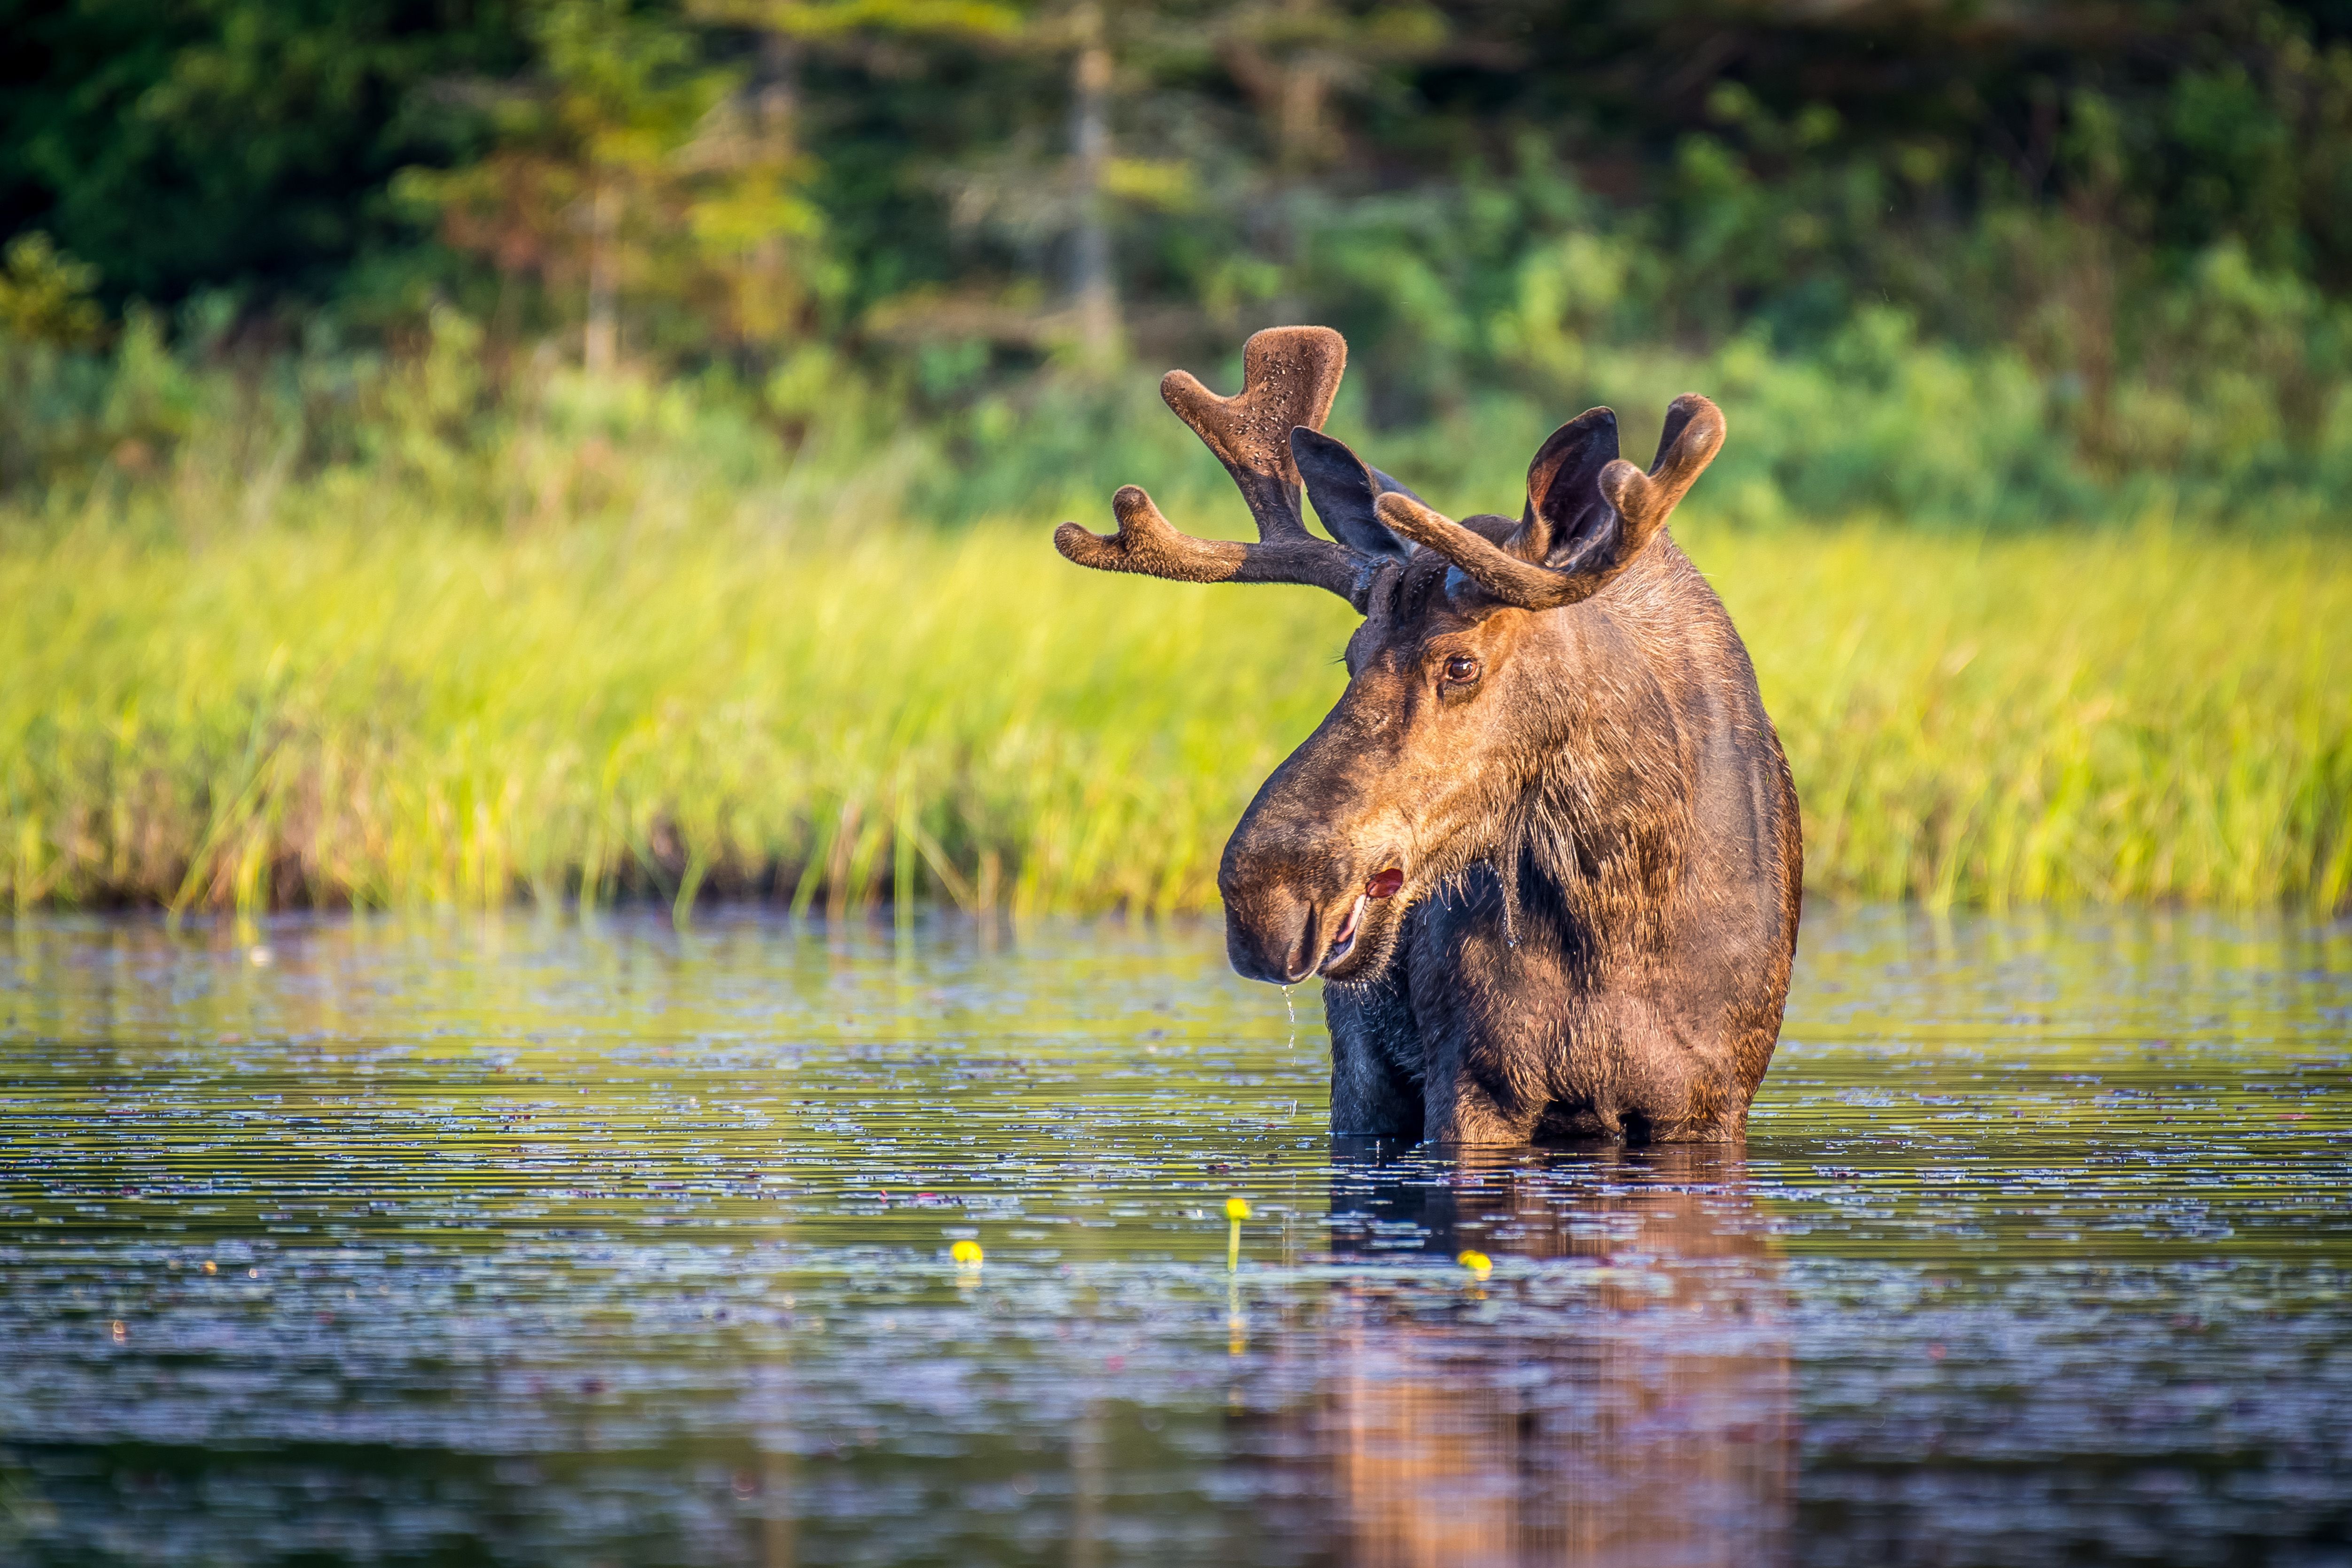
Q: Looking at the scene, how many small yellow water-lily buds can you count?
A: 3